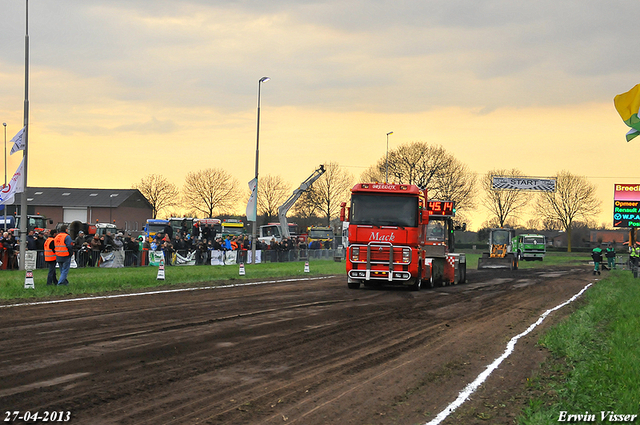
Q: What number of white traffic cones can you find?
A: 4